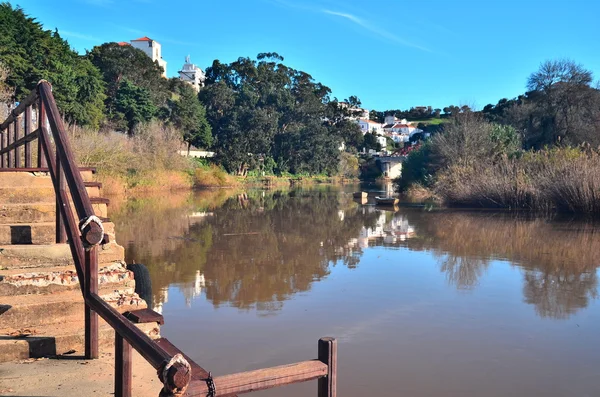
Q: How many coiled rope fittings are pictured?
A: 2